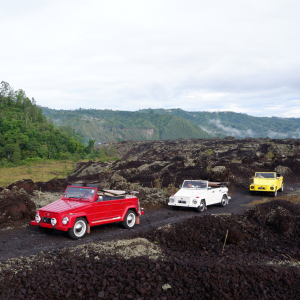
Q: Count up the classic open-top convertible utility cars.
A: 3